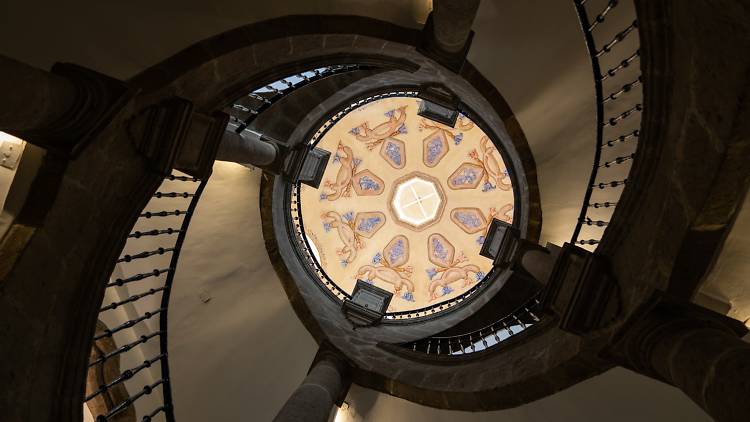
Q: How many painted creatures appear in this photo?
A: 8